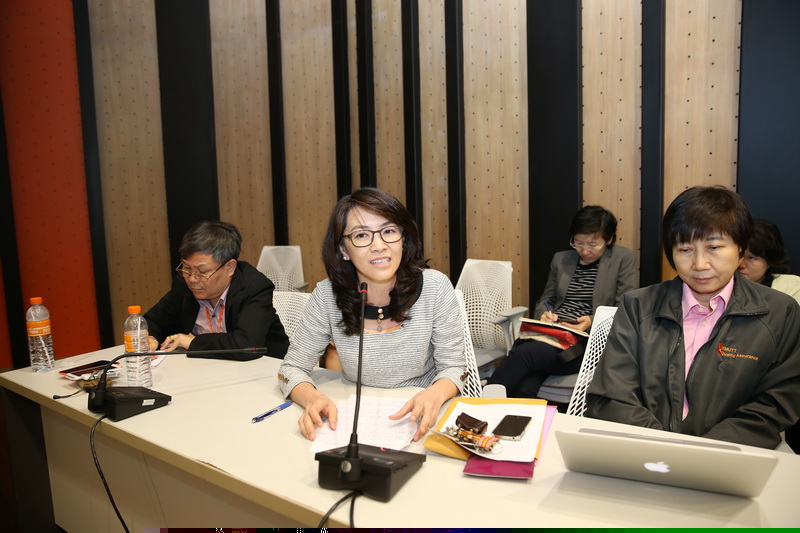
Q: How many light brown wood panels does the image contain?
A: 9